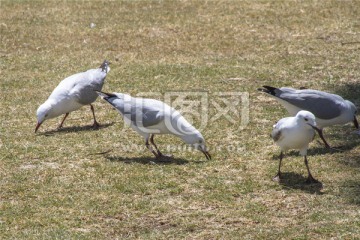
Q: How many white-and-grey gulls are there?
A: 4